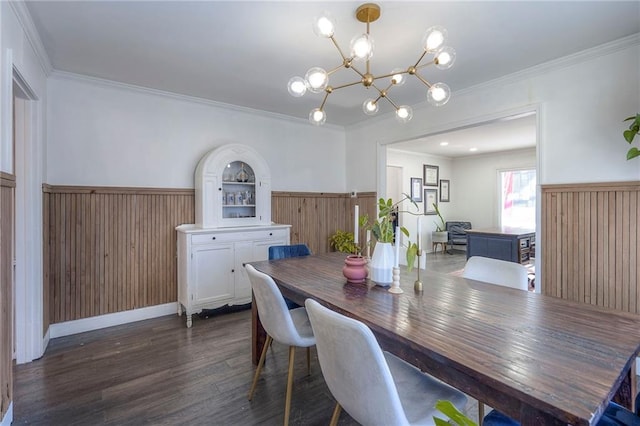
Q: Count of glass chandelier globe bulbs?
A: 11